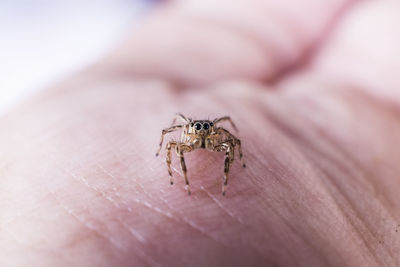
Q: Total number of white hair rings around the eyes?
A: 2